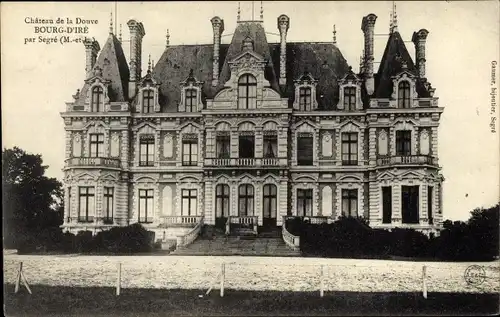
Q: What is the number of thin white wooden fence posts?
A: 5